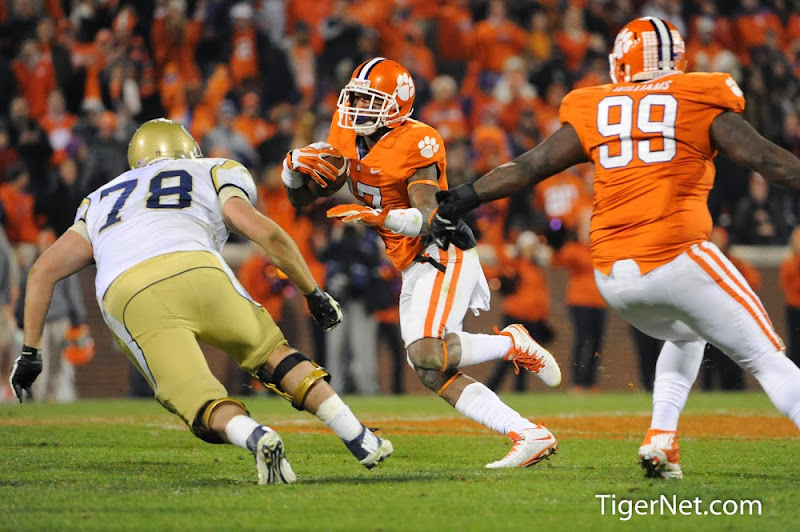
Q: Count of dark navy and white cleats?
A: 2